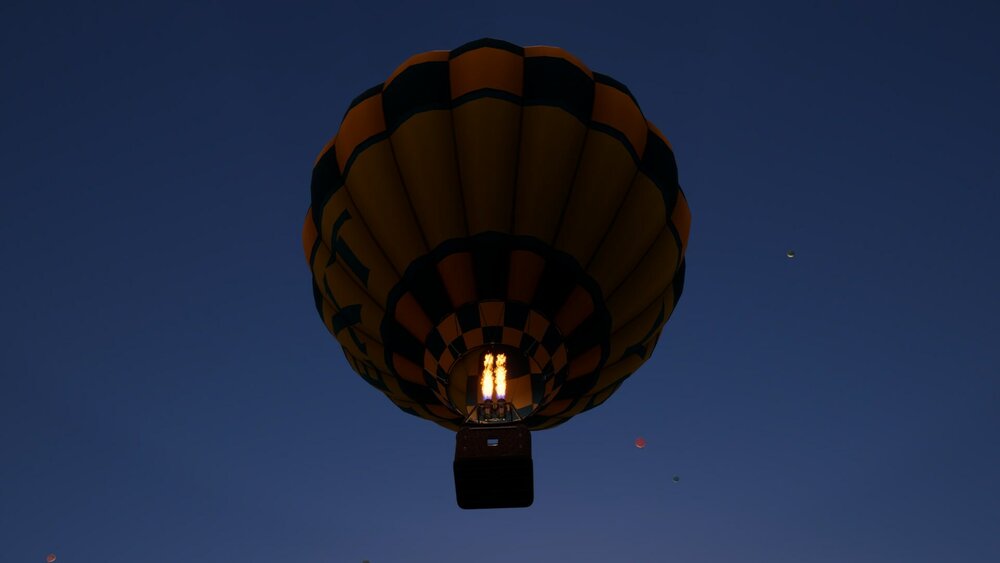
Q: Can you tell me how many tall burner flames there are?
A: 2